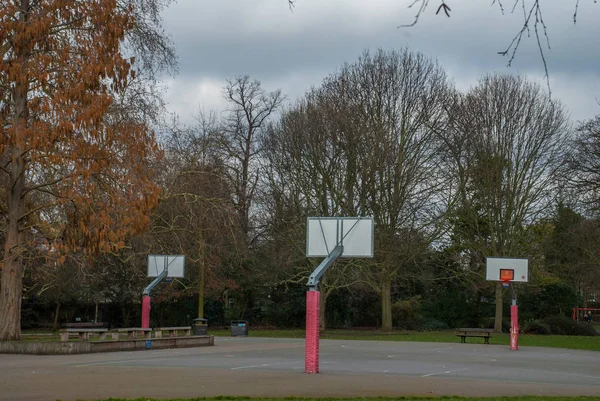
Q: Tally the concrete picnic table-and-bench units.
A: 3